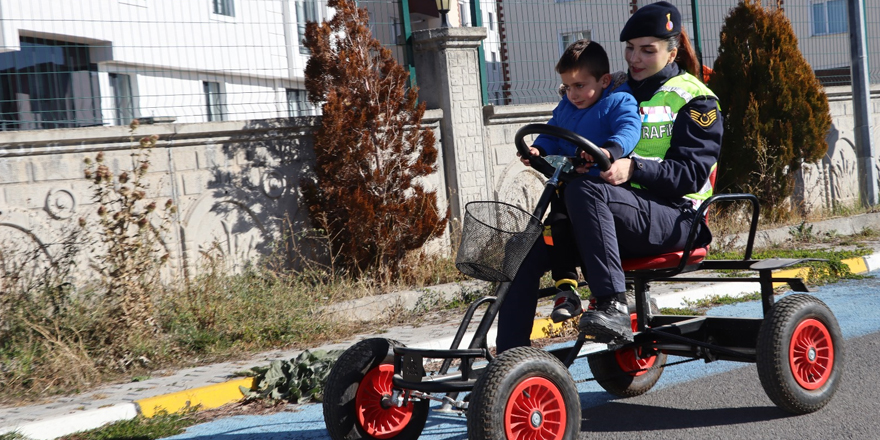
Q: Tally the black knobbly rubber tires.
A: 4